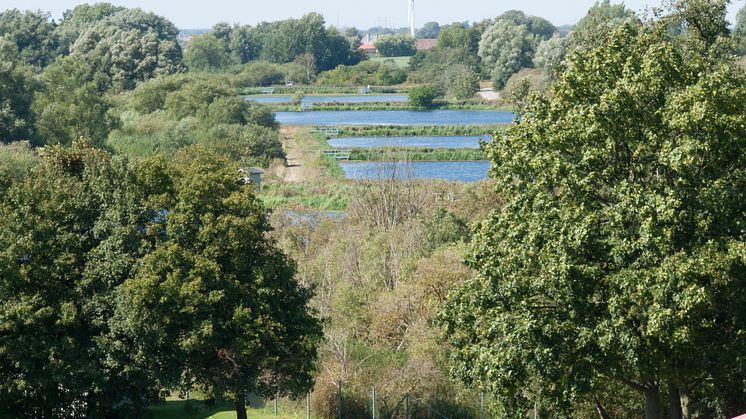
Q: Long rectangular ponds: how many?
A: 4